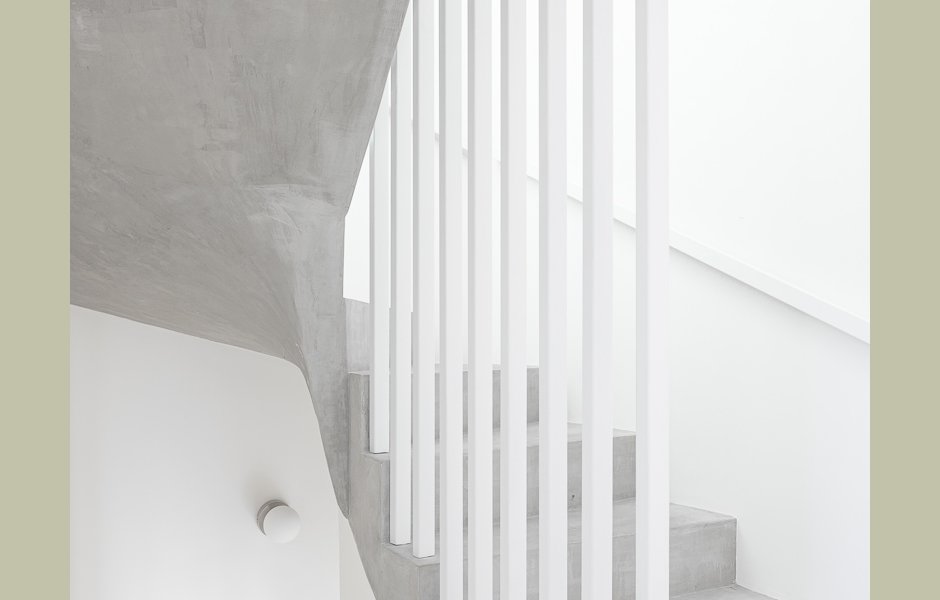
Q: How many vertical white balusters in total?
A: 9